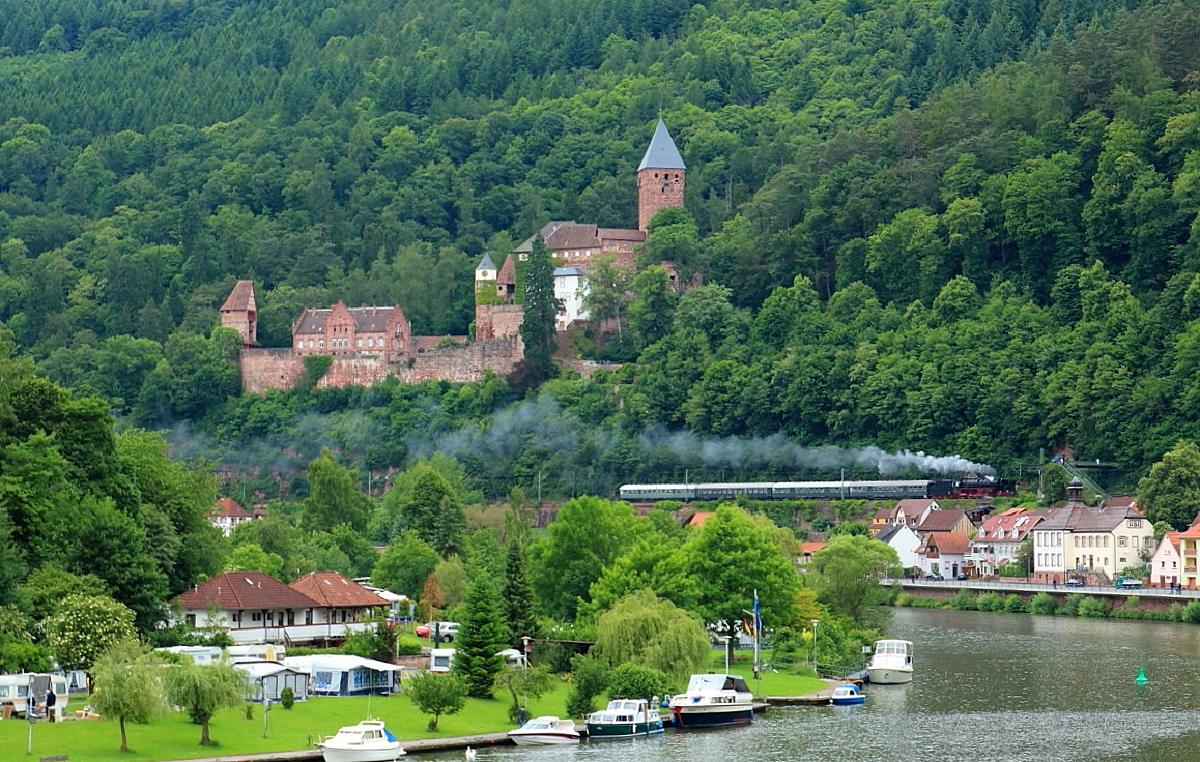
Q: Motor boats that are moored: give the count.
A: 6